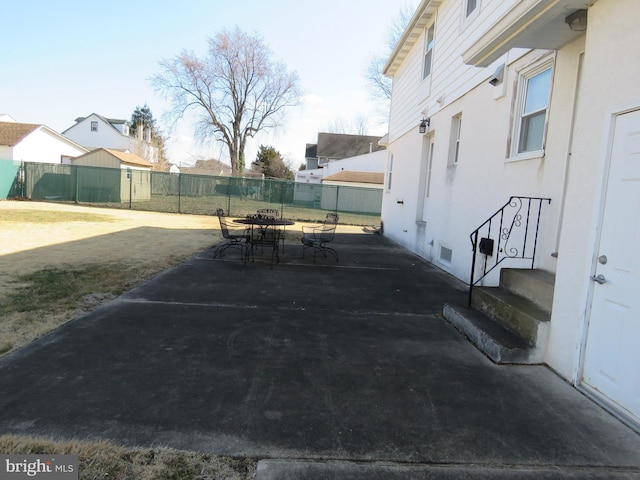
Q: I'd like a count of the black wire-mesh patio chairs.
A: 4